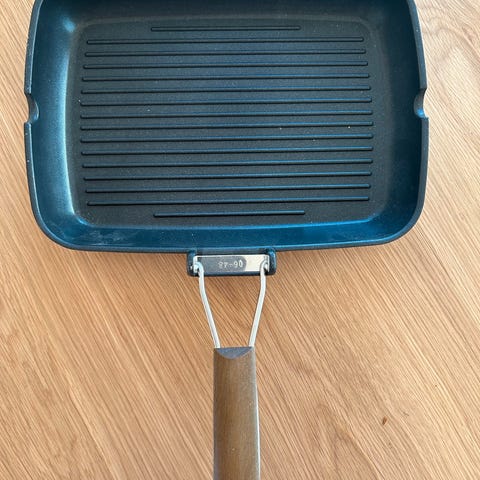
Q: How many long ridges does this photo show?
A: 14